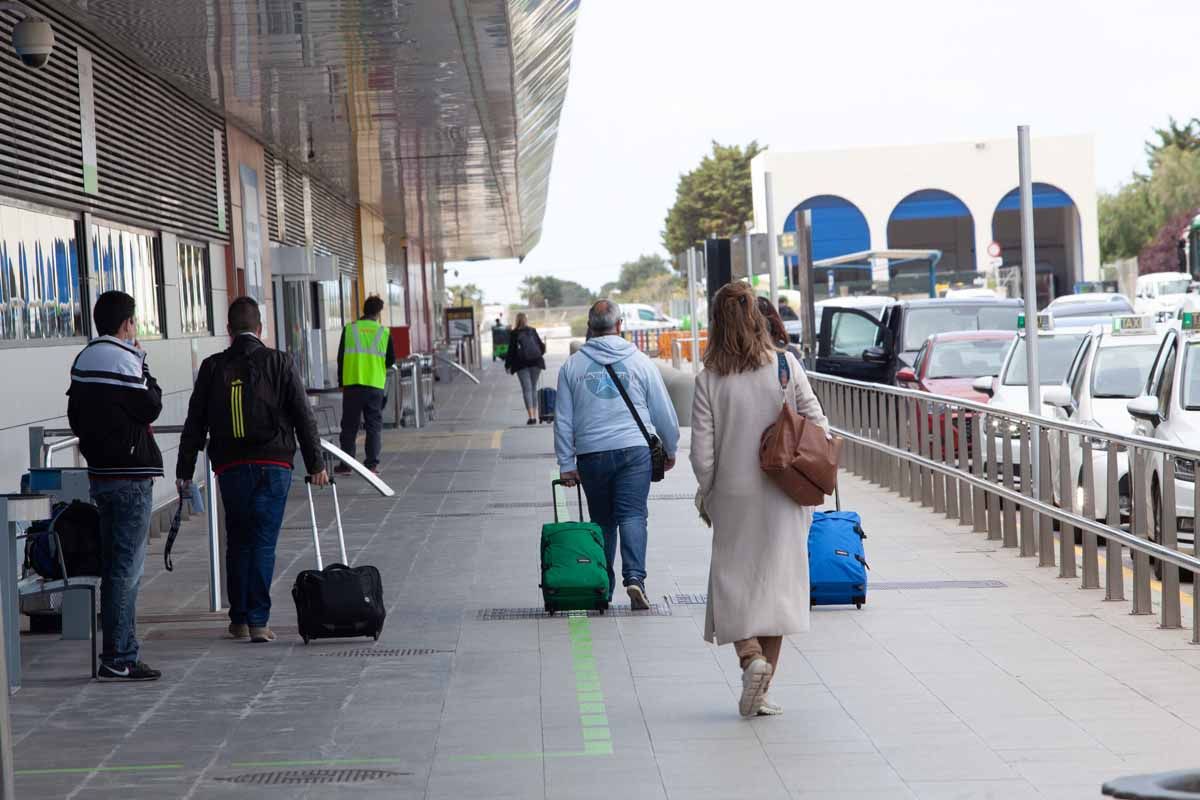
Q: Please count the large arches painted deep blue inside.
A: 3